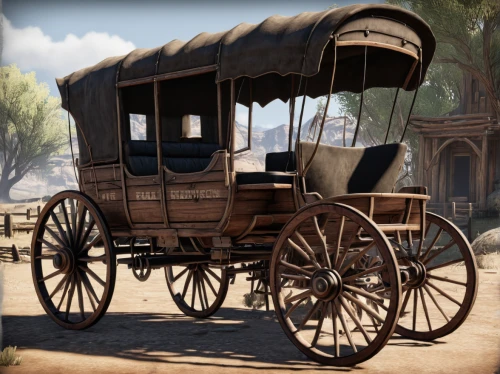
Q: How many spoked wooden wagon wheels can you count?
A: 4